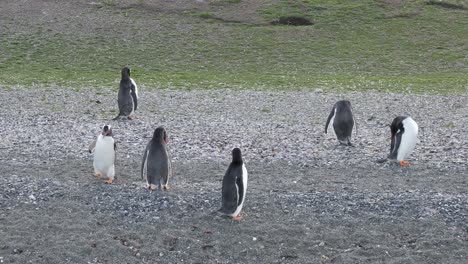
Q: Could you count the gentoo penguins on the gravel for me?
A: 6